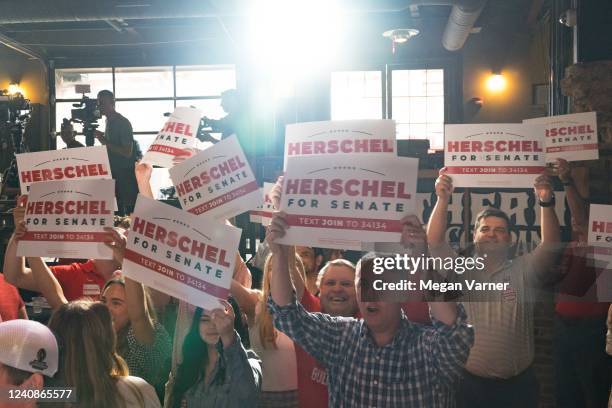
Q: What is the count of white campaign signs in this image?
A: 11